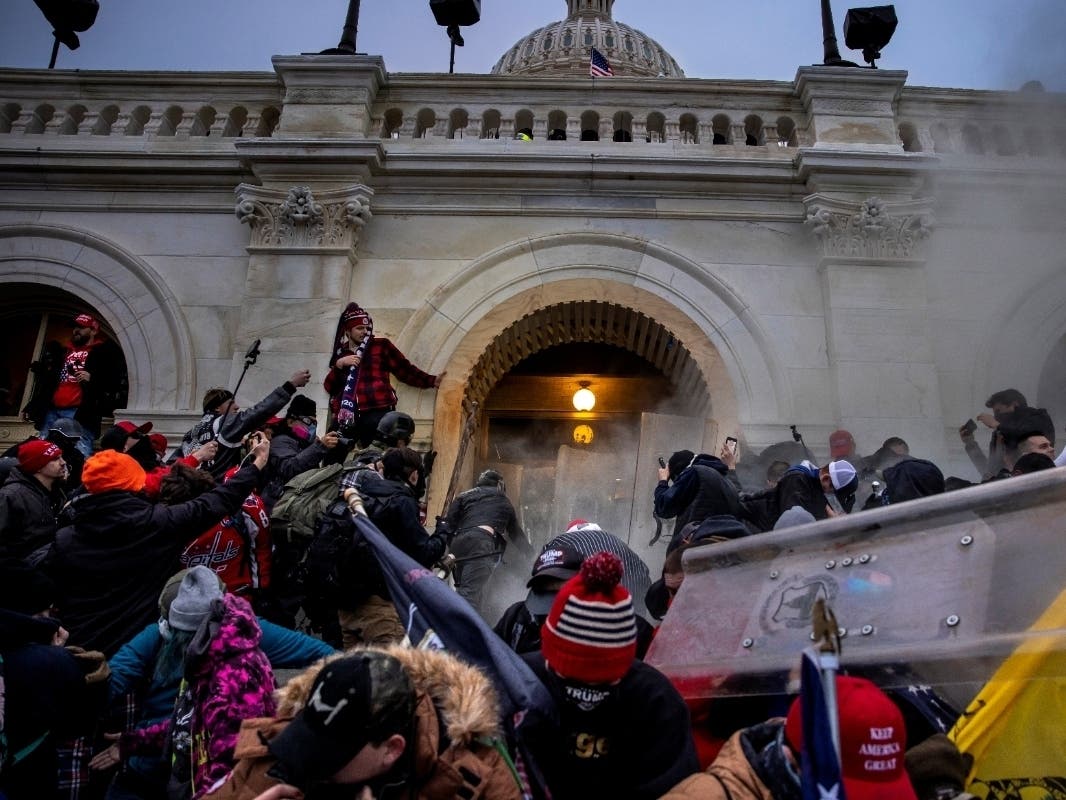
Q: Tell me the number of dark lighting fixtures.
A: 3